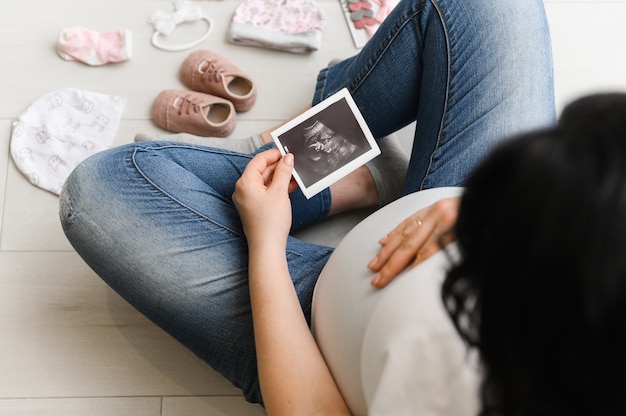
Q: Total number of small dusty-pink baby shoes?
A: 2